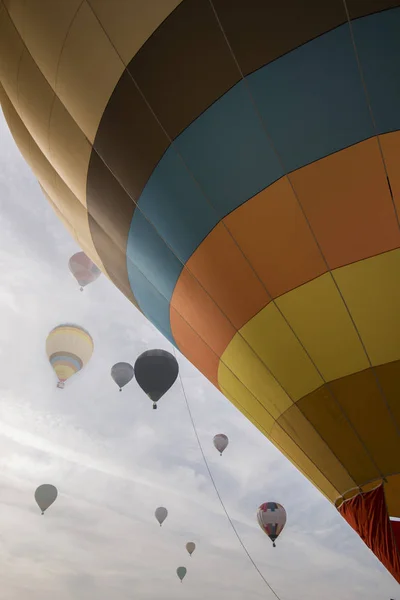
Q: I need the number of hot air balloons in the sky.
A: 11